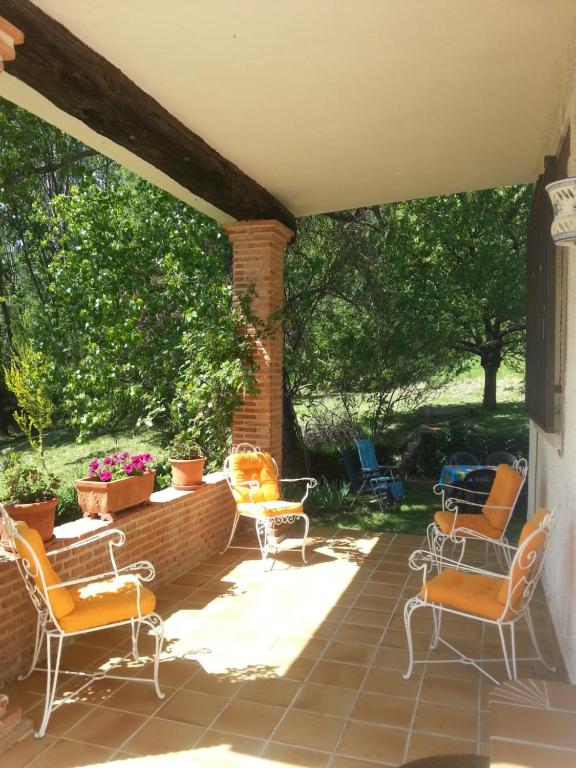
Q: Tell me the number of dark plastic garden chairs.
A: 3